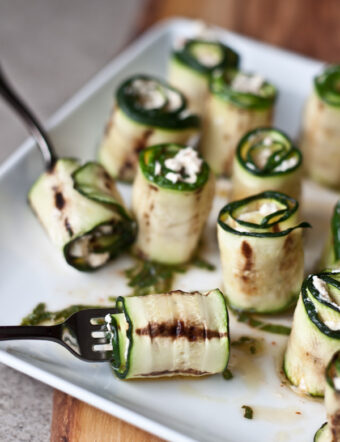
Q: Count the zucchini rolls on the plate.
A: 12